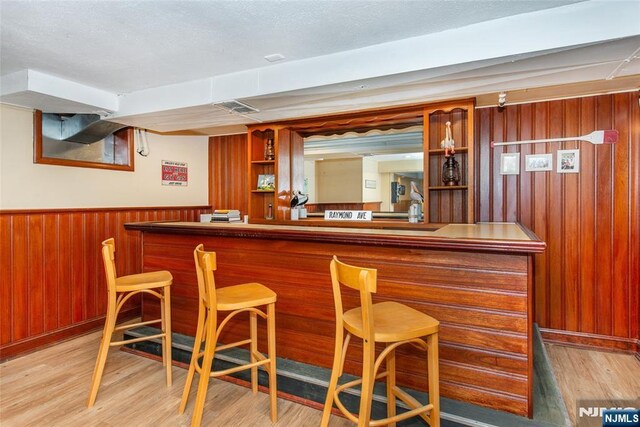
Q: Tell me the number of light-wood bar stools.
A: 3